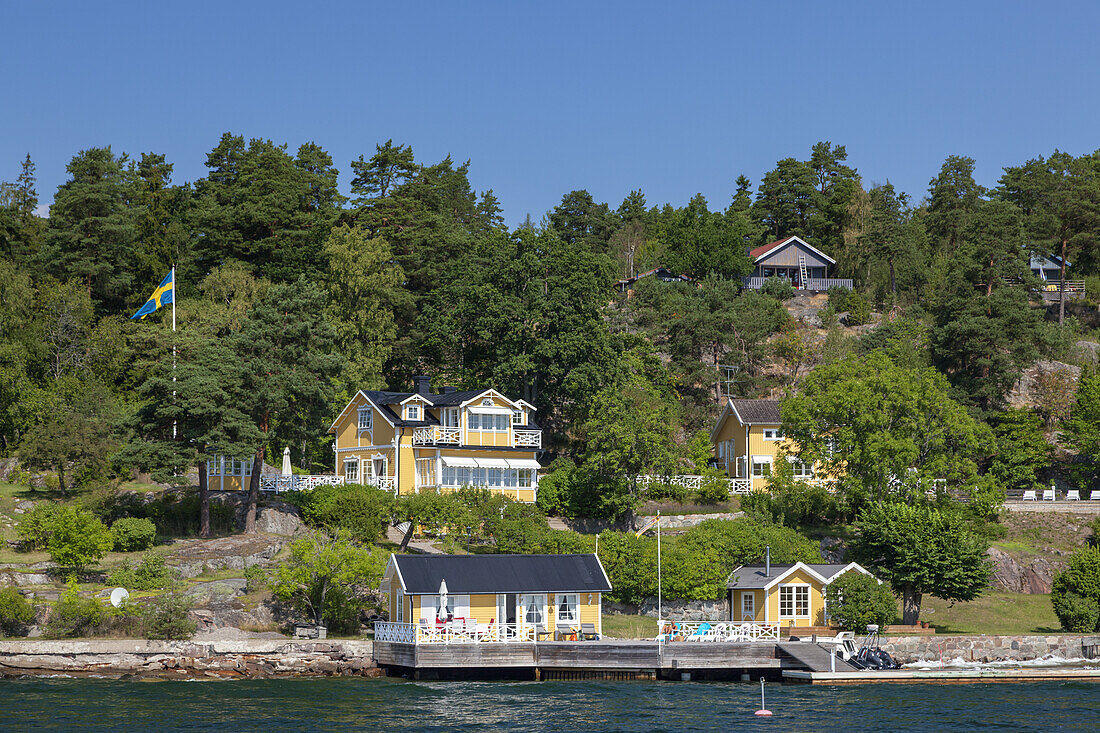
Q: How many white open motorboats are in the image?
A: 1